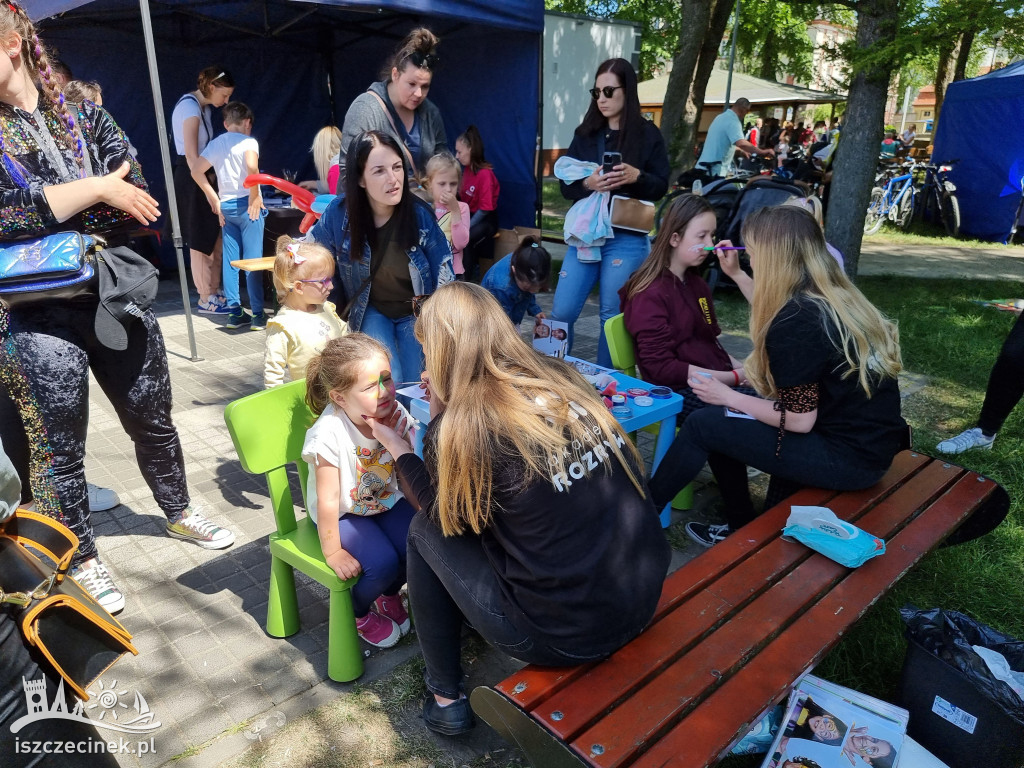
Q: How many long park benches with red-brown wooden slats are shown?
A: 1